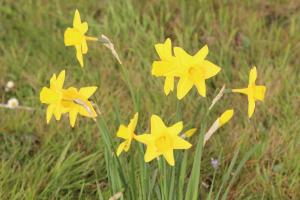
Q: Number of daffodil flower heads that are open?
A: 8